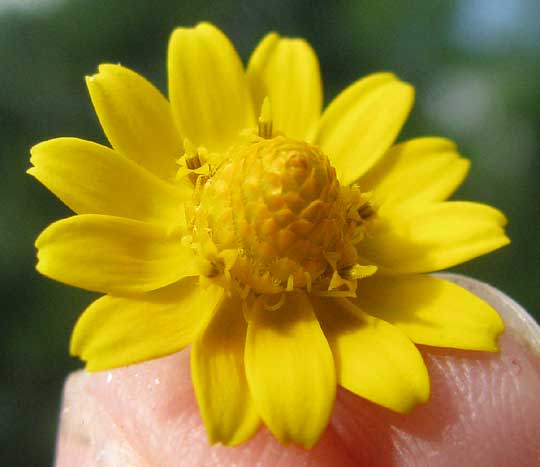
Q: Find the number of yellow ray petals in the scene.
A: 13